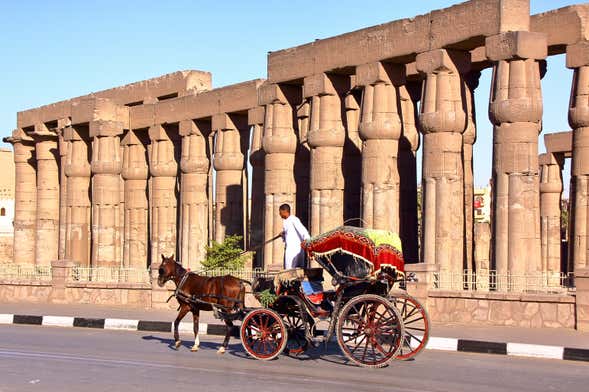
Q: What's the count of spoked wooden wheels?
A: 4